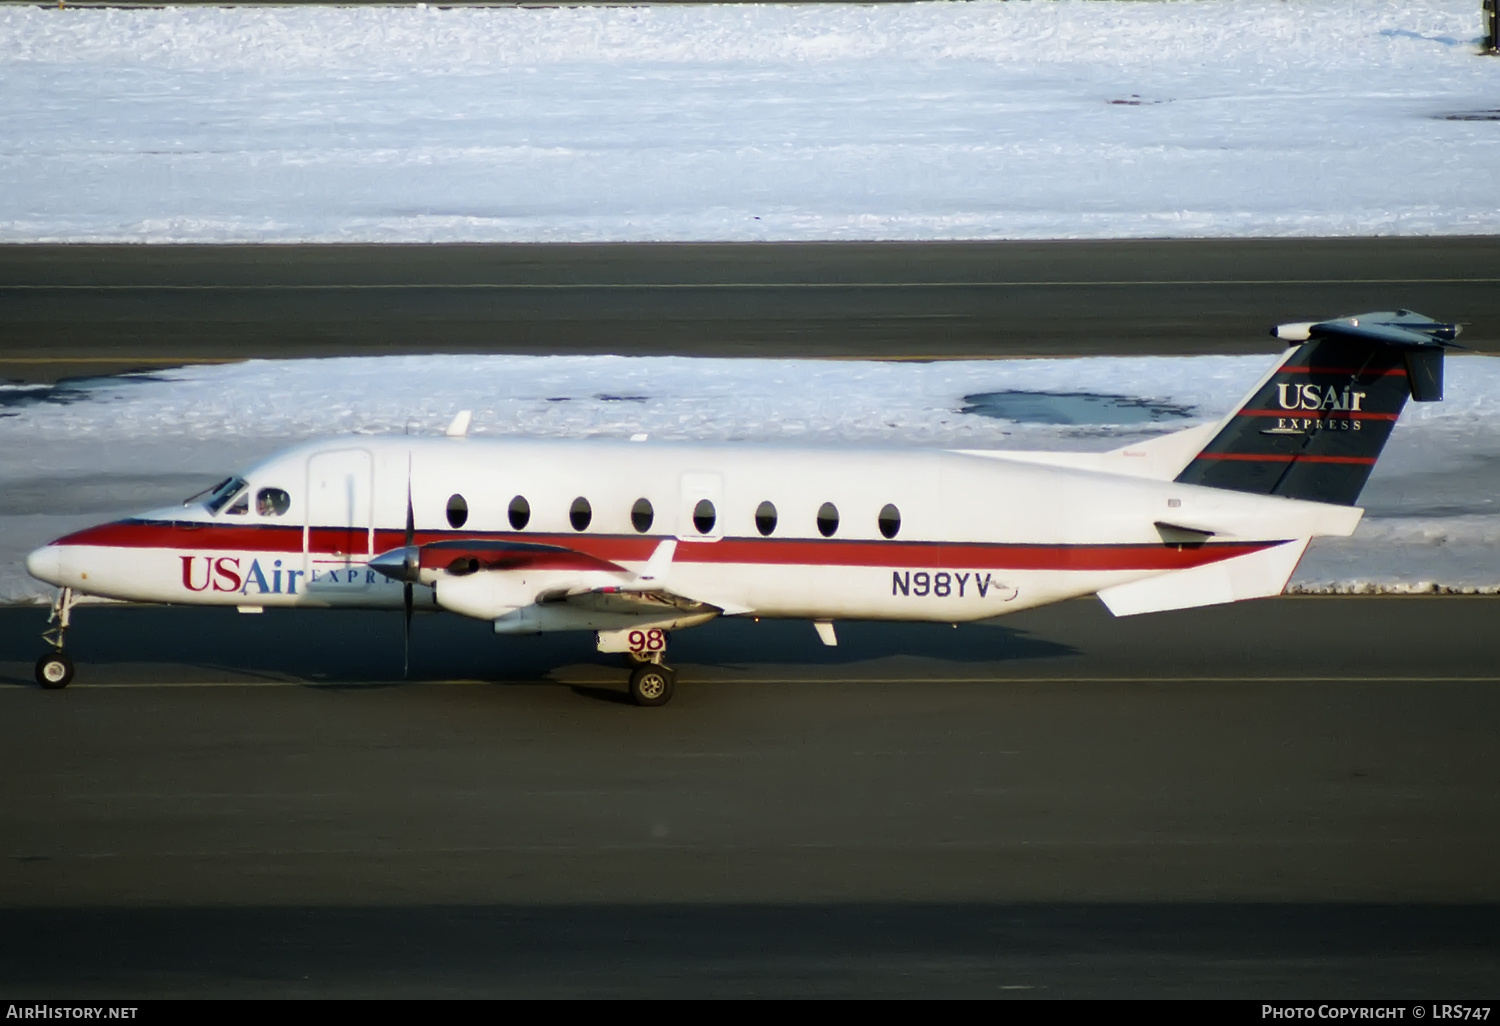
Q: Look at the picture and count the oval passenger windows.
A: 8